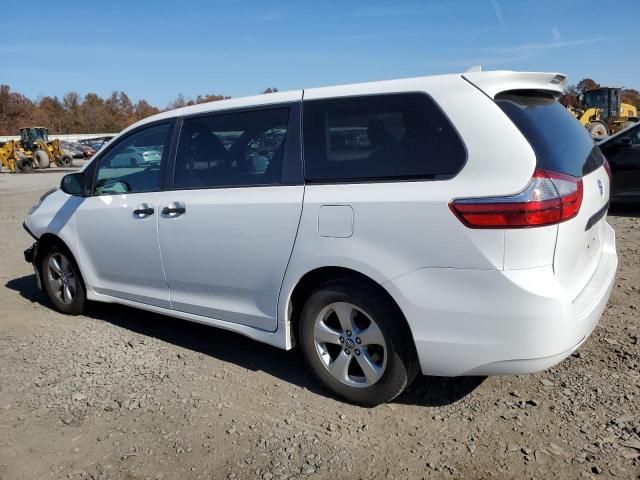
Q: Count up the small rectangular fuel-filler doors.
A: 1